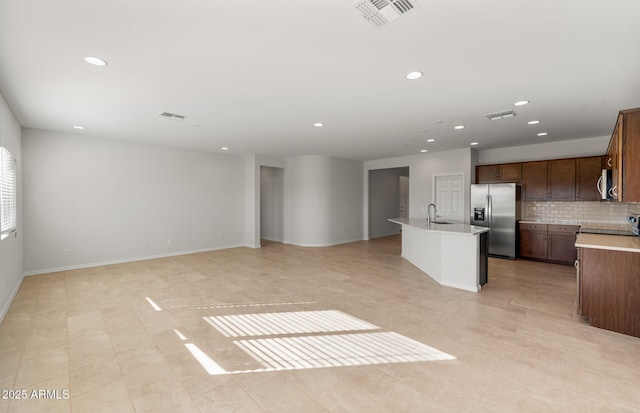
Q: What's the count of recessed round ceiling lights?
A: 12